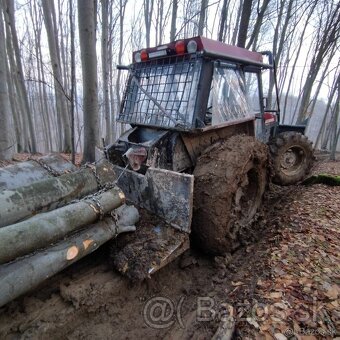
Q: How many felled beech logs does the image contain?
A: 4